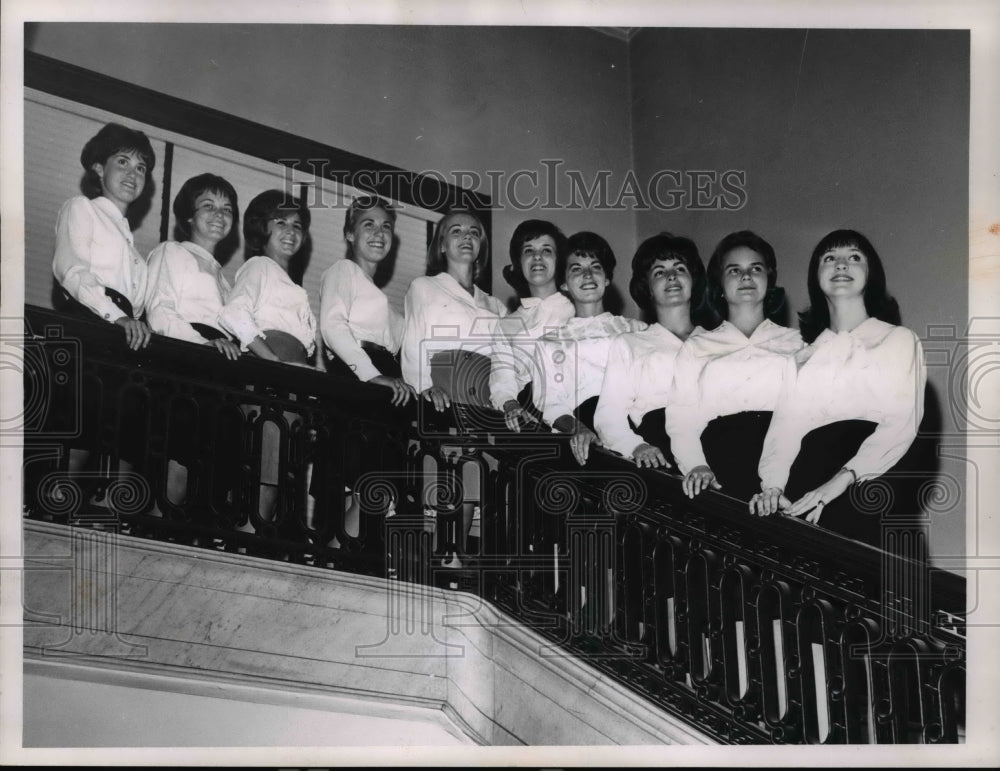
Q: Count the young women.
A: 10